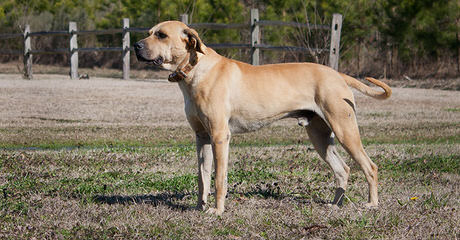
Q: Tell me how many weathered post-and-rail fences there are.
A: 1